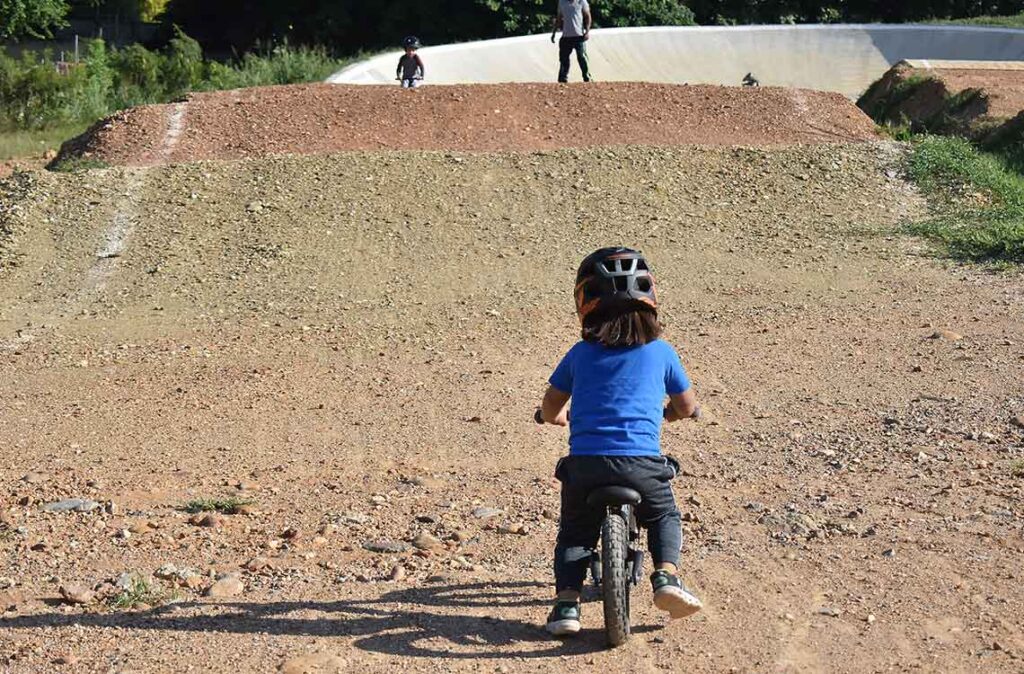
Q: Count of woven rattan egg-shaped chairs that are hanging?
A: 0